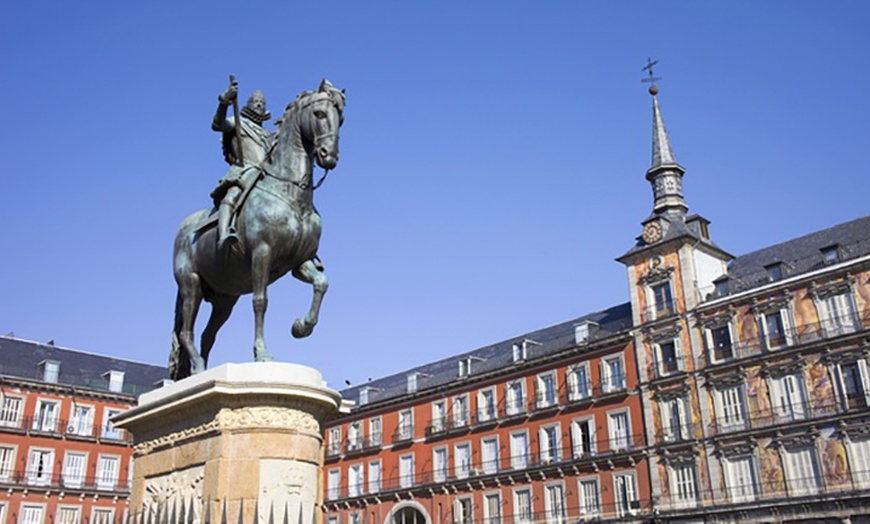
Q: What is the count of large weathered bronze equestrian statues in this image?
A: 1